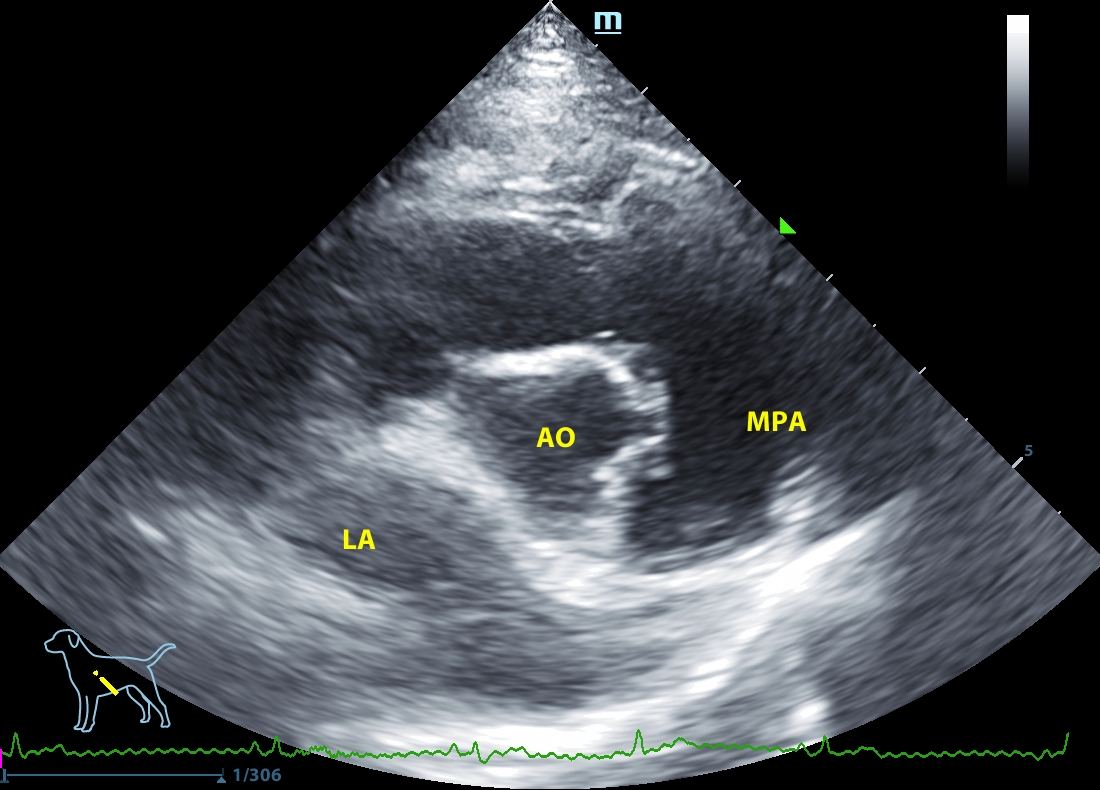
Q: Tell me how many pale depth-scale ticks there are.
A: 10